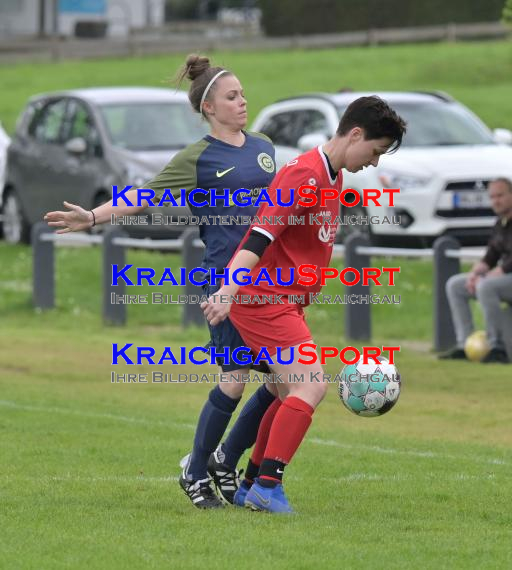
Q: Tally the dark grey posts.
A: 5